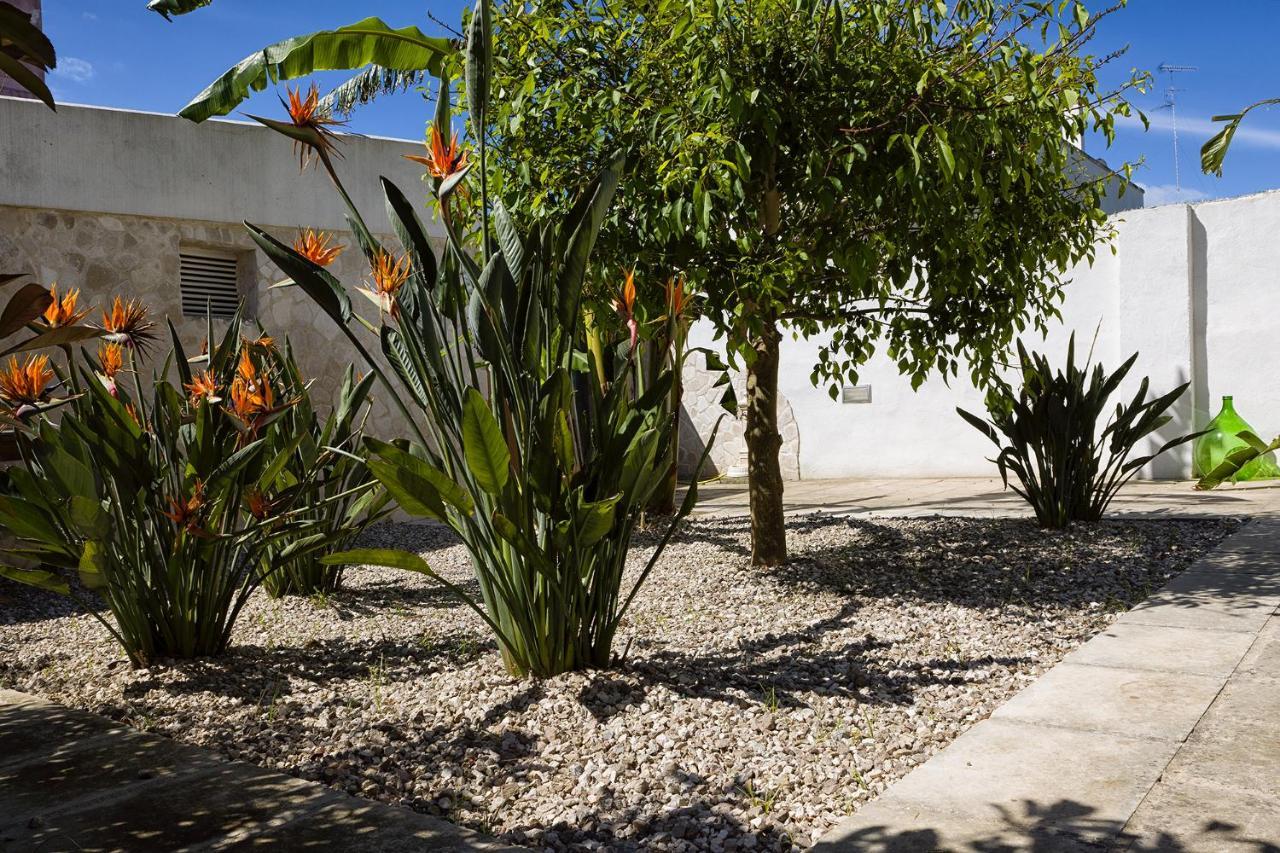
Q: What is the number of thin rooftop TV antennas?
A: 1